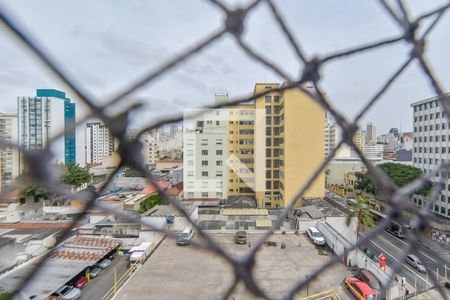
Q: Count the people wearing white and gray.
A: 0